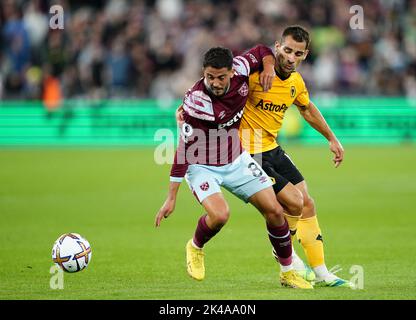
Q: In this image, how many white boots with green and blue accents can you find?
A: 2